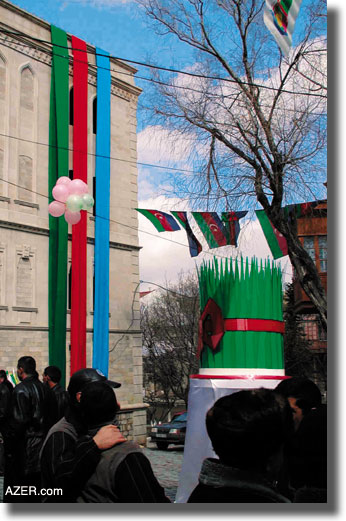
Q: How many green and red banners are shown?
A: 2